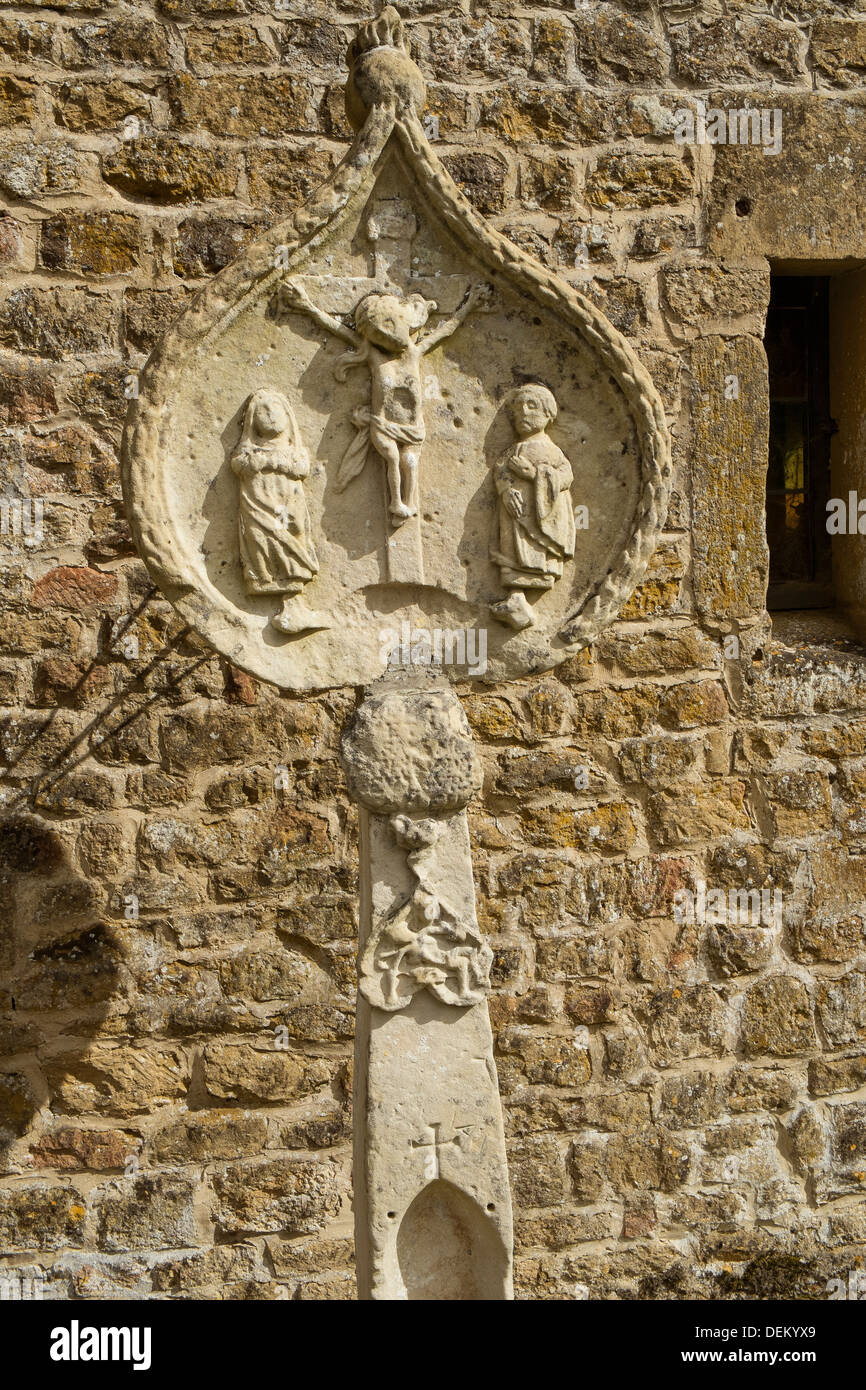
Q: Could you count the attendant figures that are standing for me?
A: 2